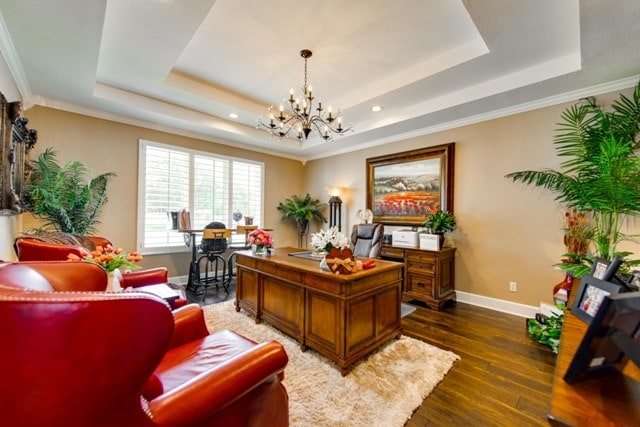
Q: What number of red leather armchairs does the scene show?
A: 2